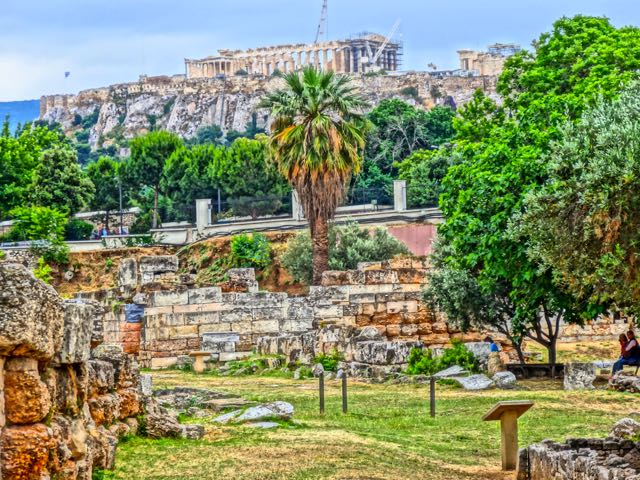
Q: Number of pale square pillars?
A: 3